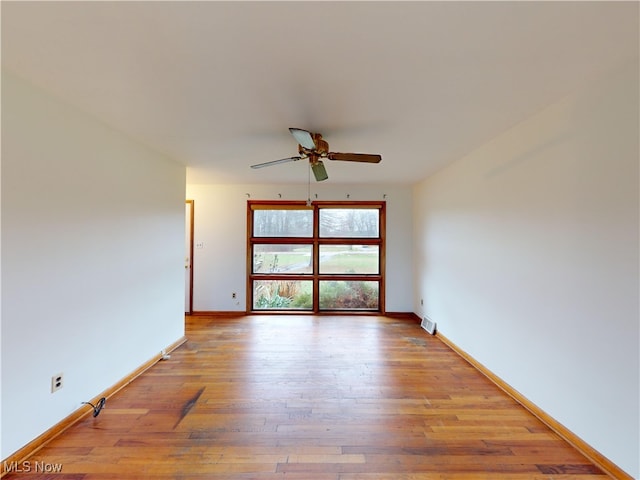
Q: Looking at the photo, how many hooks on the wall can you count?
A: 5